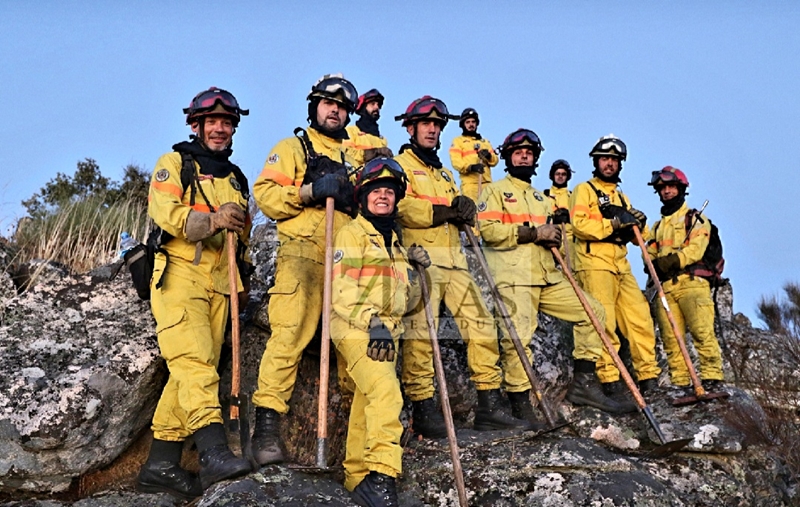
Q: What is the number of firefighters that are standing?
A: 10